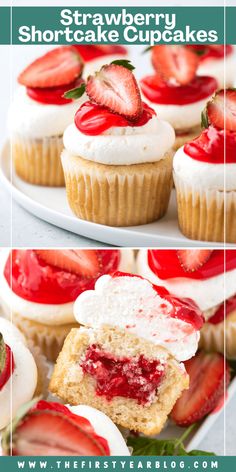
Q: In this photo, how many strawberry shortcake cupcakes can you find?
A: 11